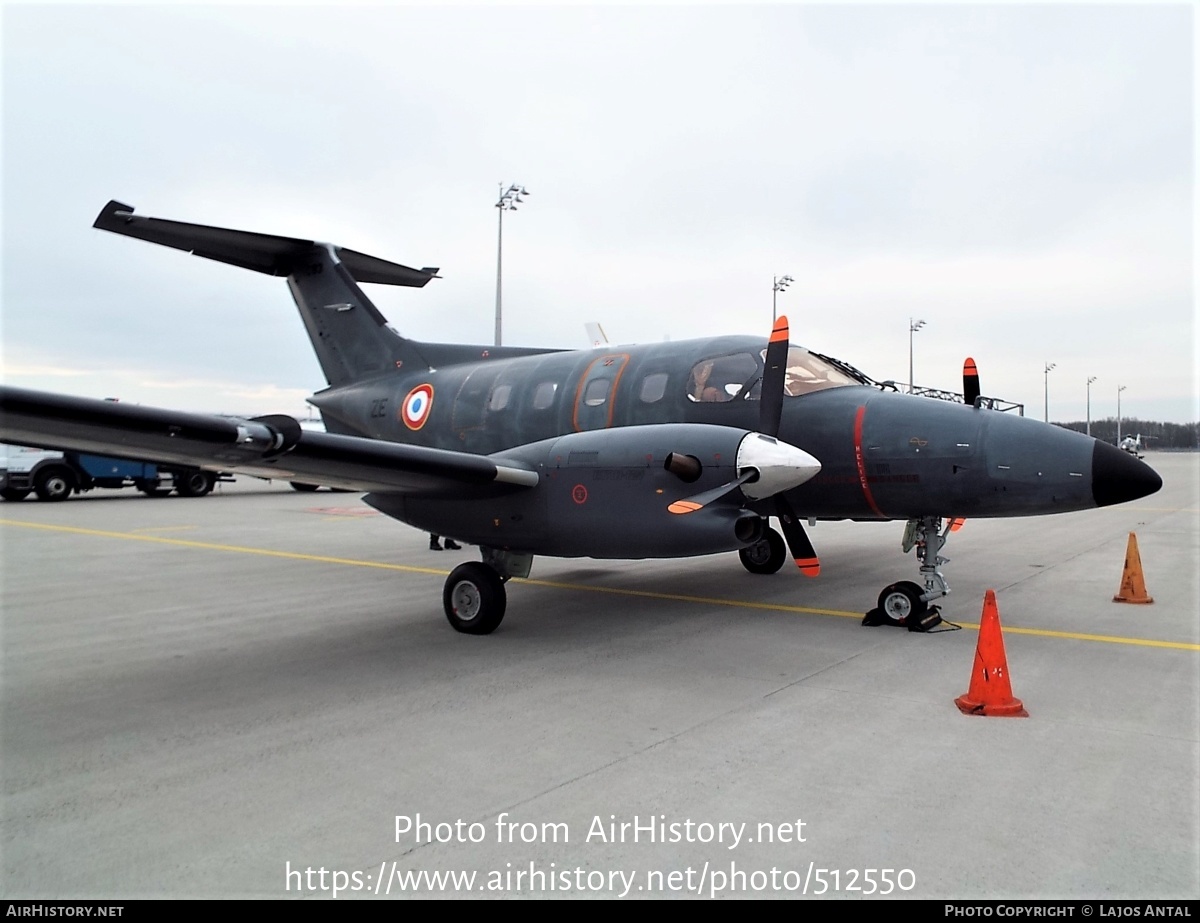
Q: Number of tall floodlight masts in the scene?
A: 6